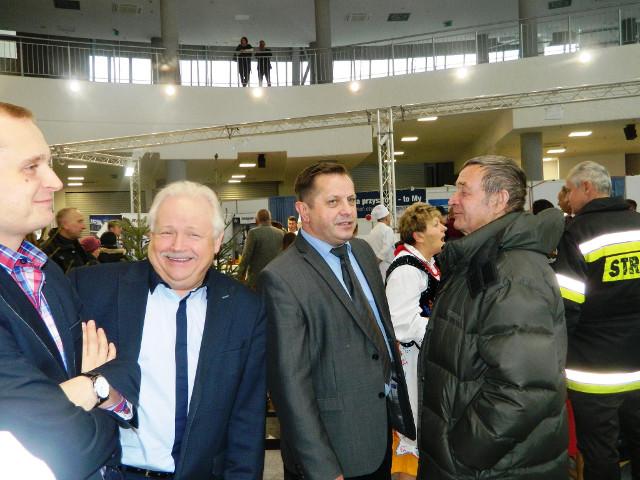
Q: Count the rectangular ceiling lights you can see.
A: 13